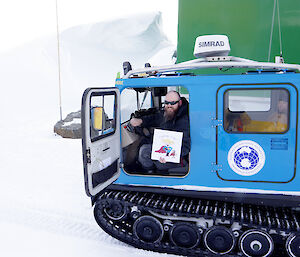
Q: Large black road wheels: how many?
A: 5